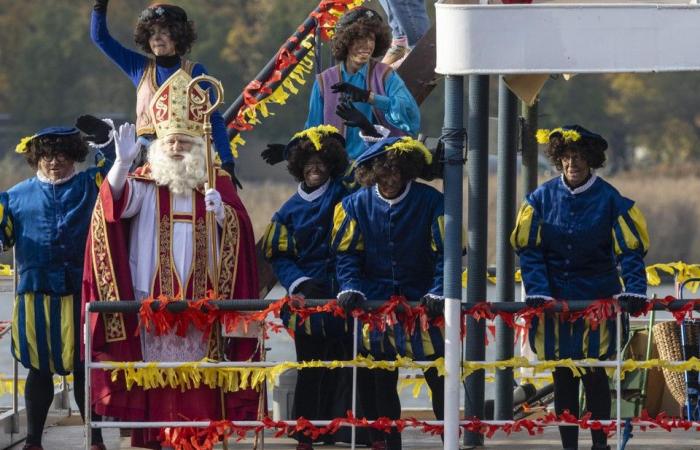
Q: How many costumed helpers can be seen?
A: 6